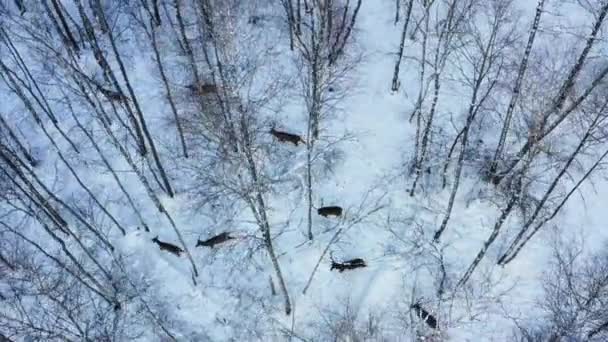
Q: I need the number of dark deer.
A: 8